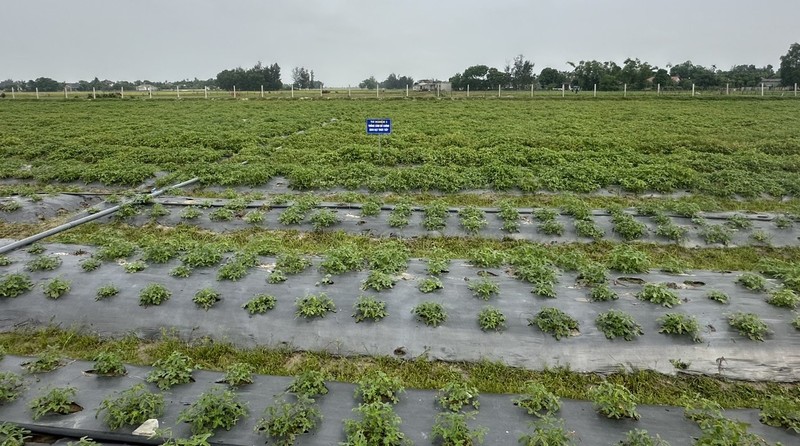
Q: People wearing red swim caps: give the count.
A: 0